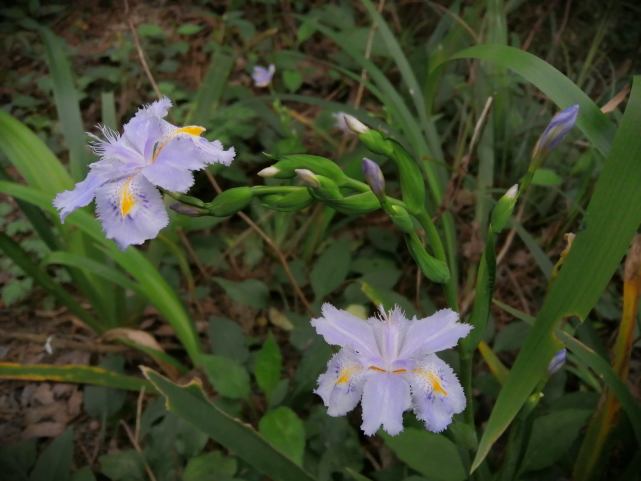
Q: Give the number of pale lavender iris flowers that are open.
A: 2